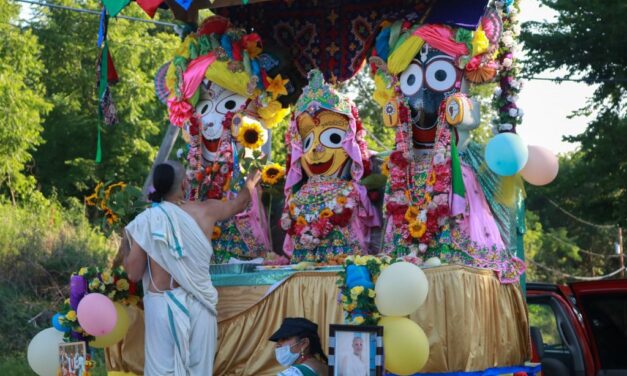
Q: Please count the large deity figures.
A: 3